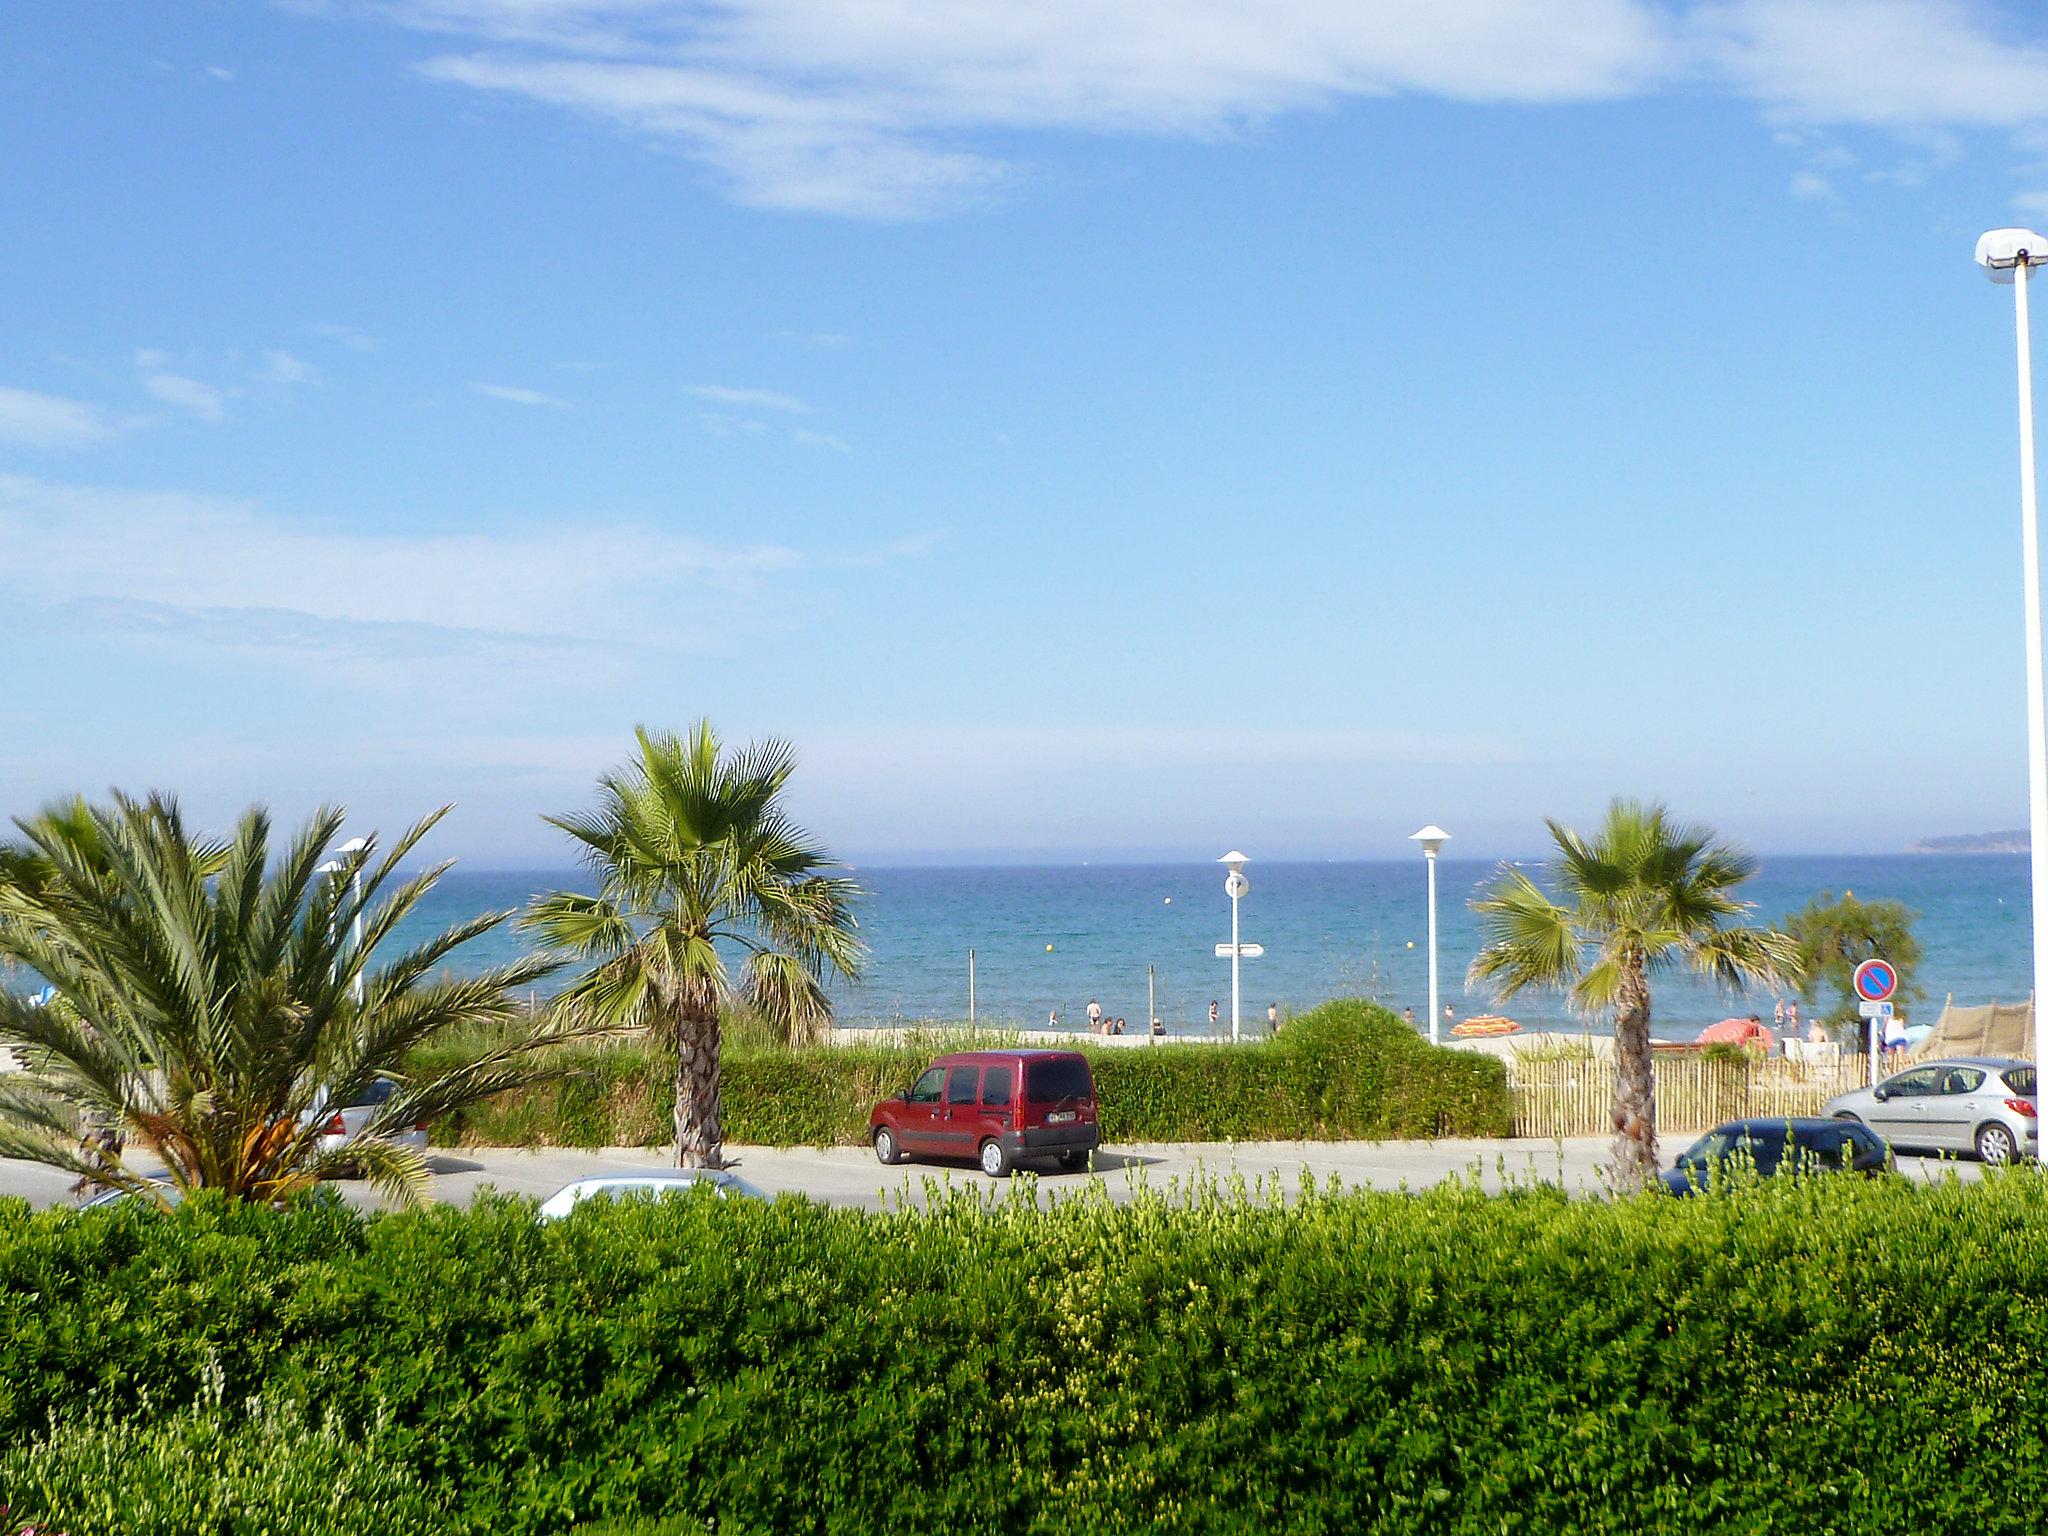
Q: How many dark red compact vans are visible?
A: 1